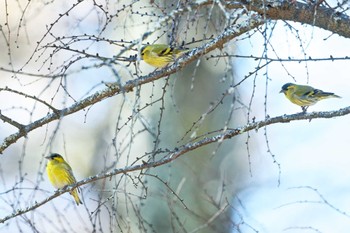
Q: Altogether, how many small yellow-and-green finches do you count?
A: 3